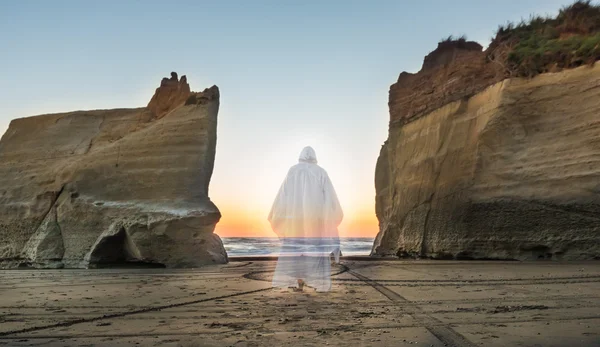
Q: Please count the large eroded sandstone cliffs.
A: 2